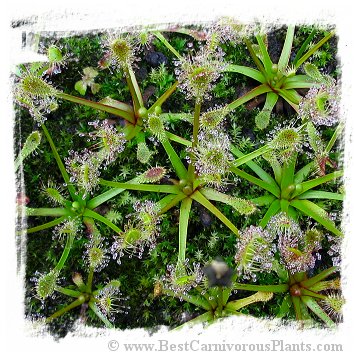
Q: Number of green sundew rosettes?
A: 8